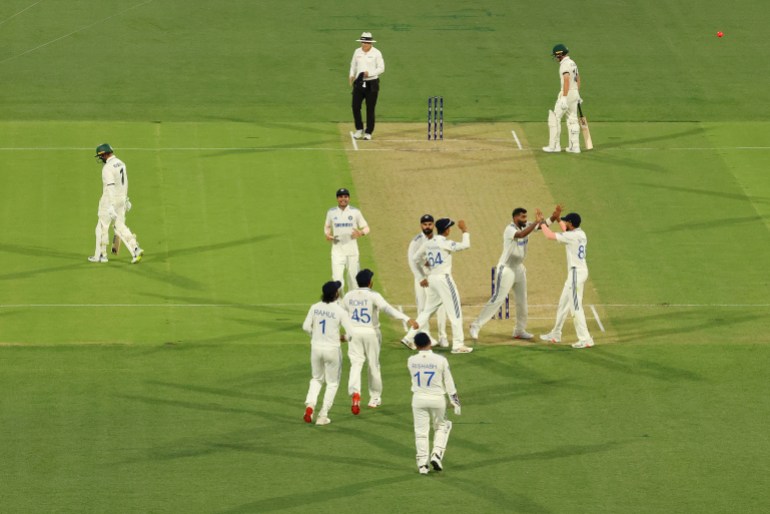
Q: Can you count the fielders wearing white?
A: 8